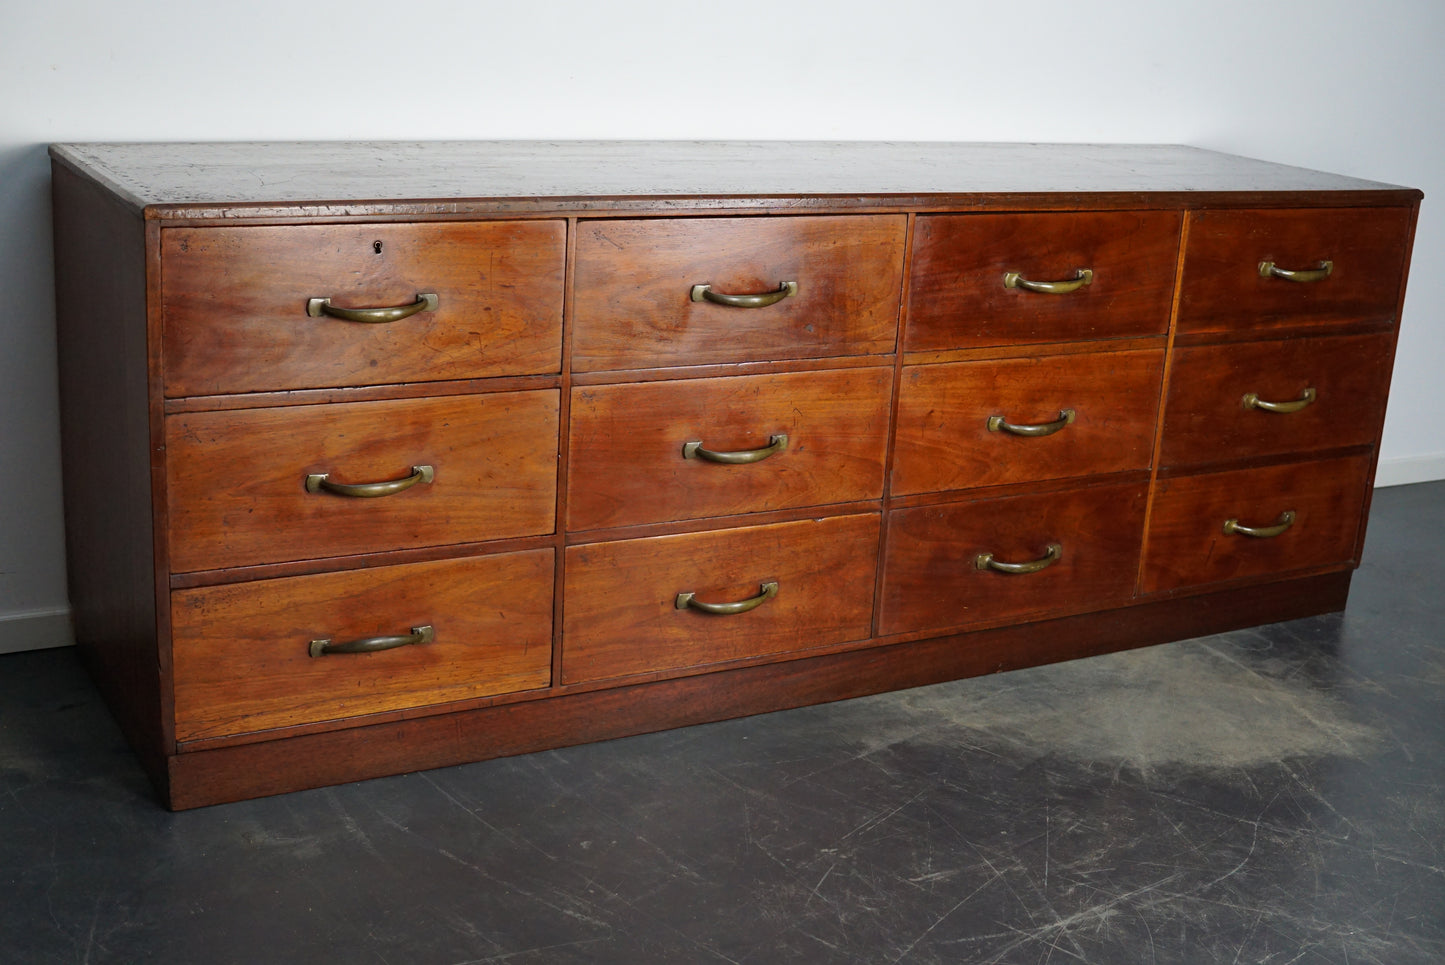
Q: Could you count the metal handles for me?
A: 12